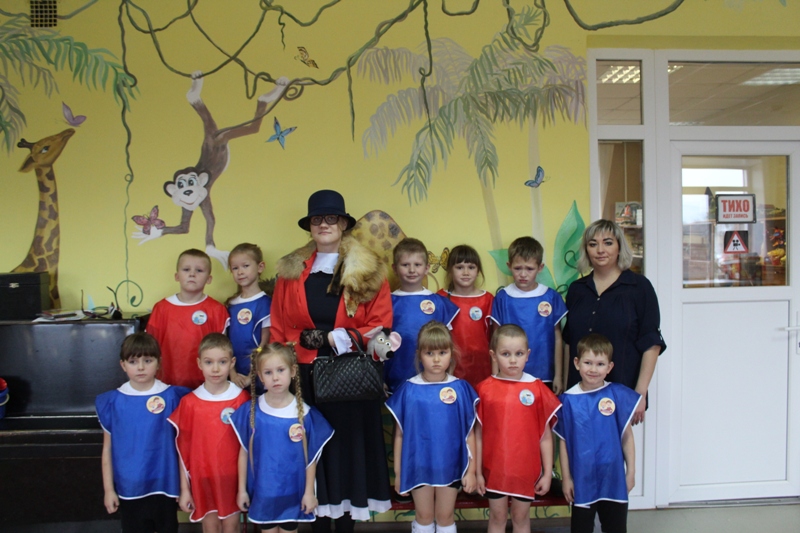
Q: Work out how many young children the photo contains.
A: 11